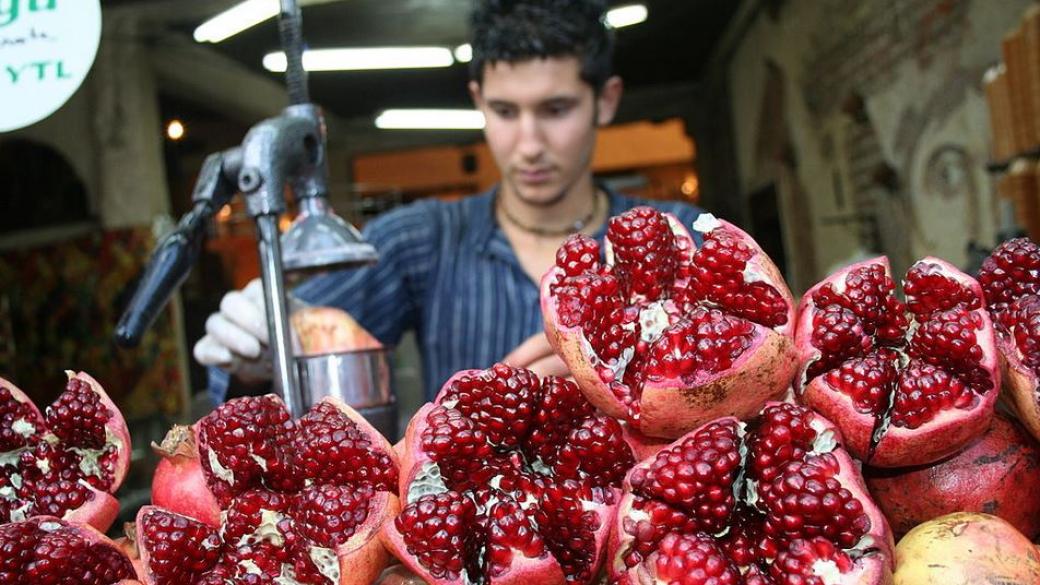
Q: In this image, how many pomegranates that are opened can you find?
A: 8